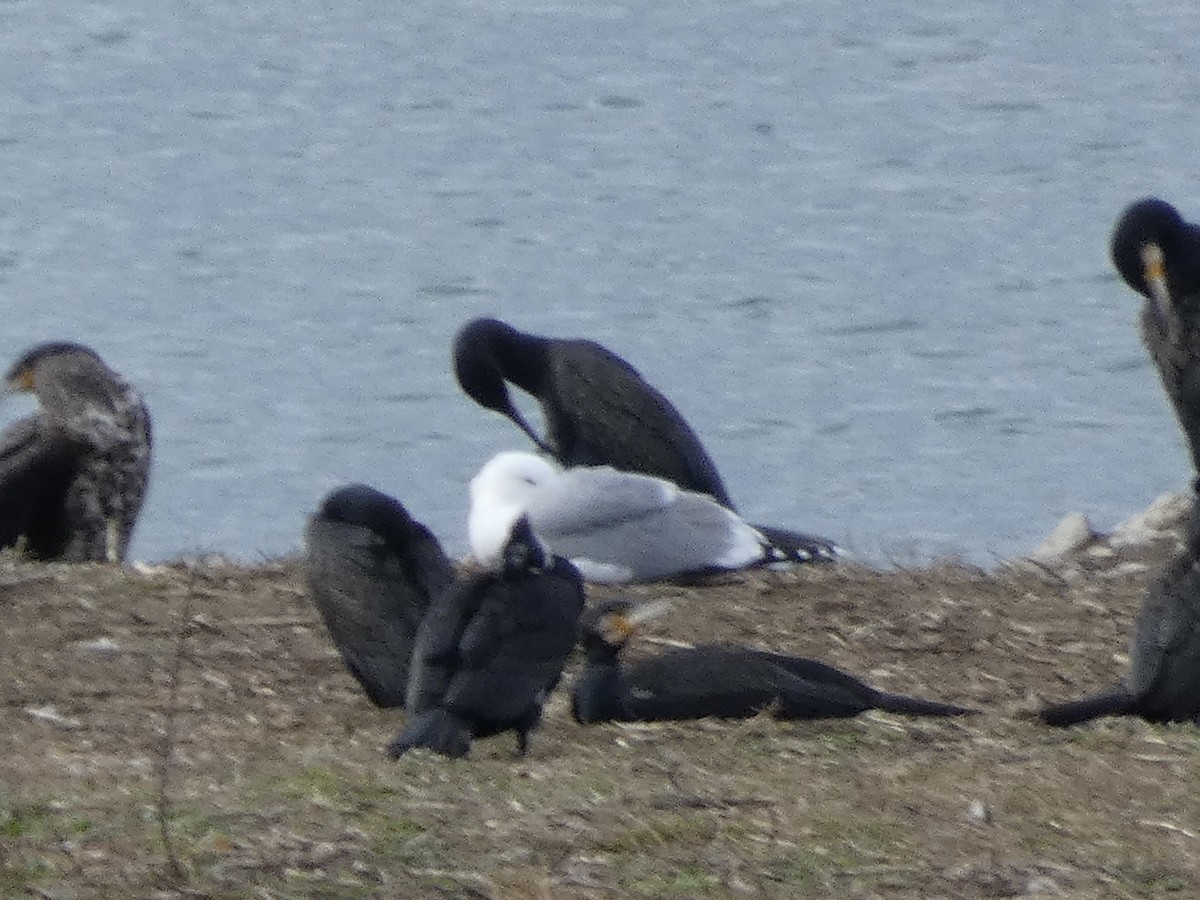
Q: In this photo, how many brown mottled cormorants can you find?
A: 1